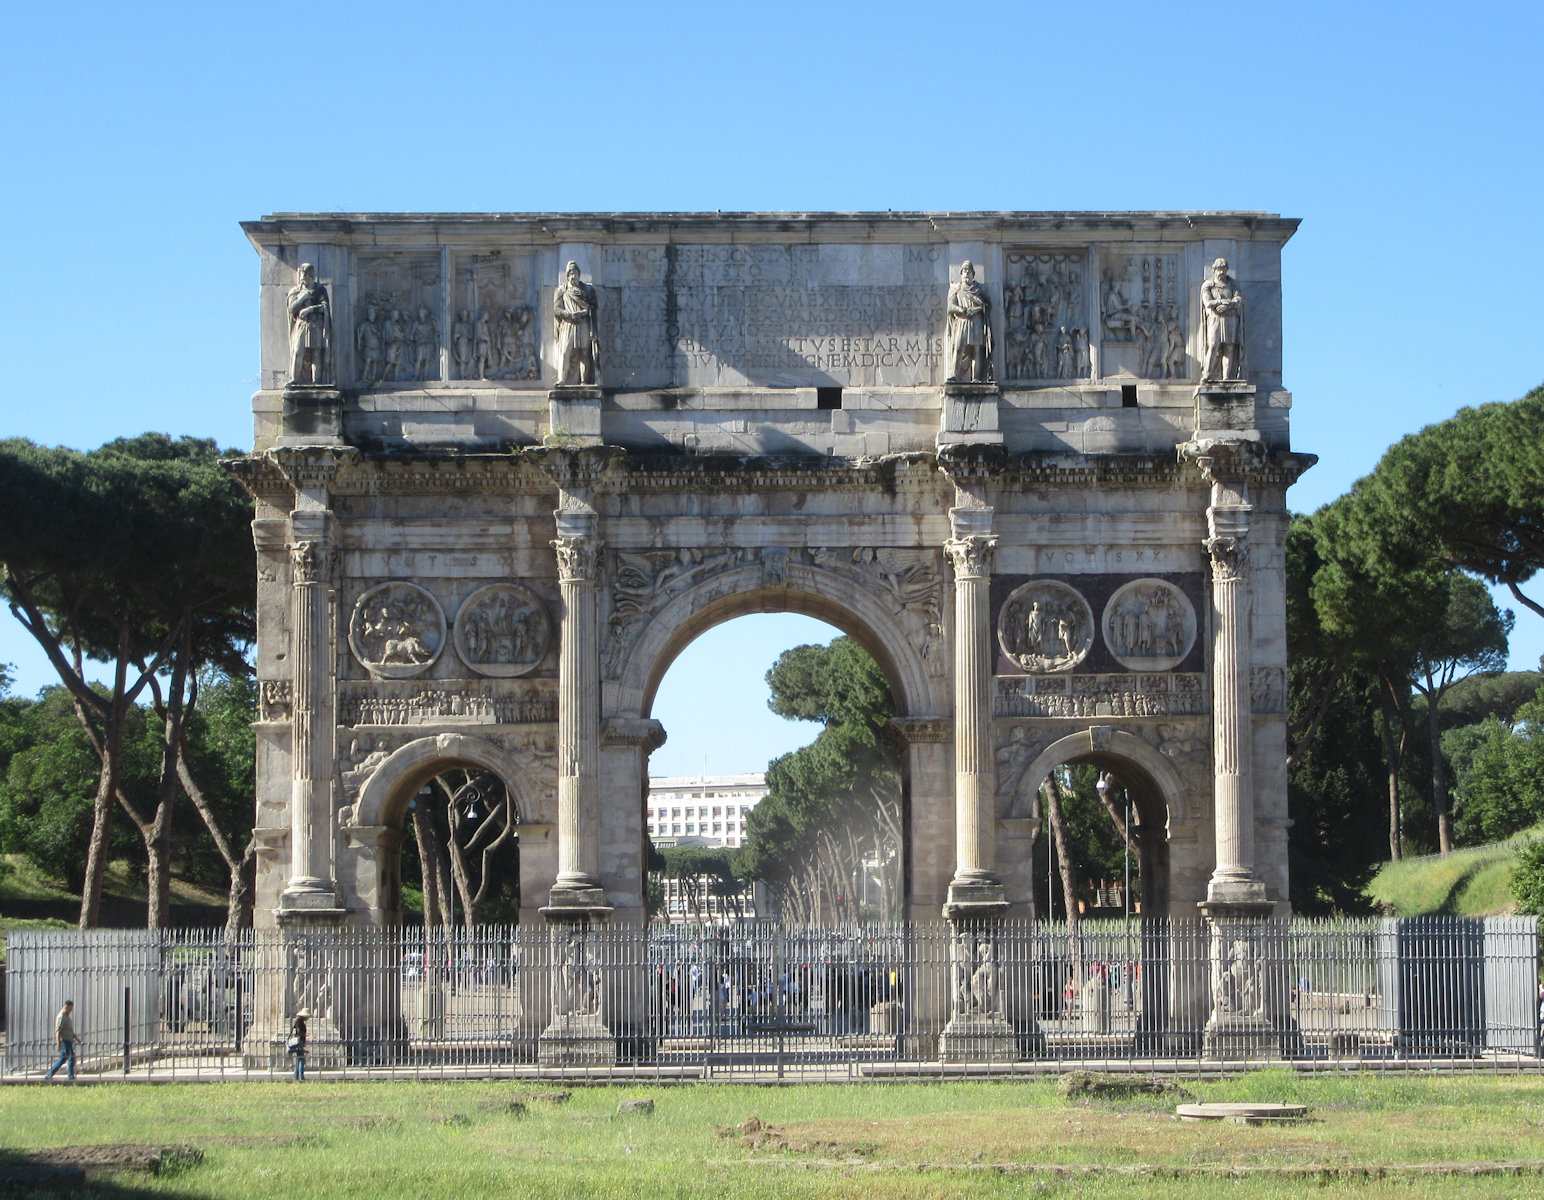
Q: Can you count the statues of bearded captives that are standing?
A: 4